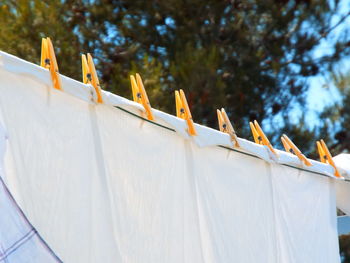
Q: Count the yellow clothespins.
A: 8